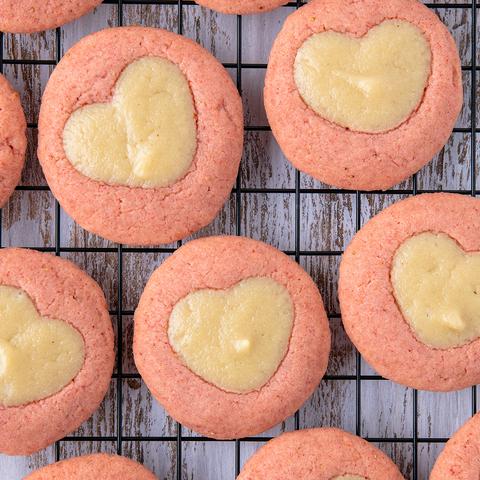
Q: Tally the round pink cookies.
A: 11